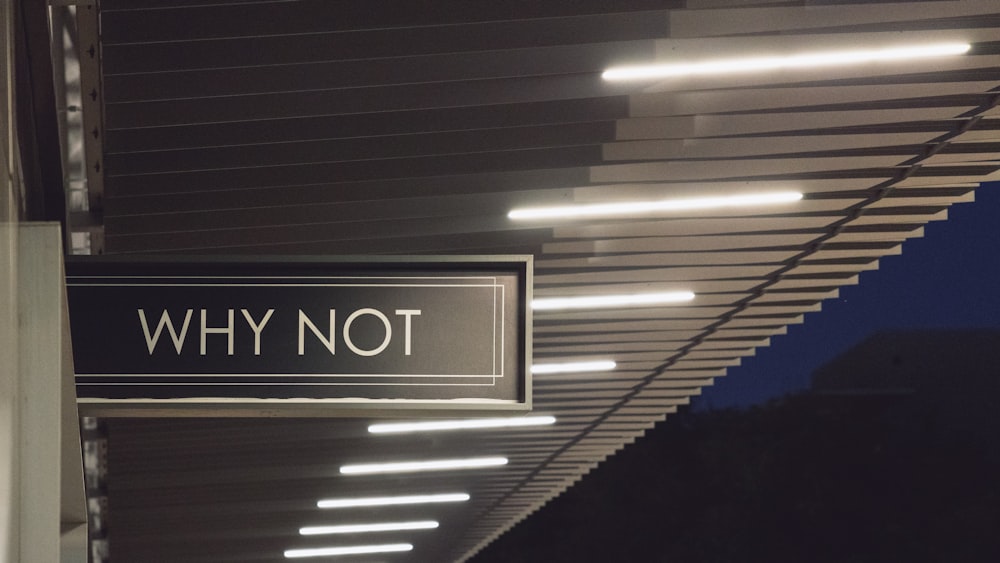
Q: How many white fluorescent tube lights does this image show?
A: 9